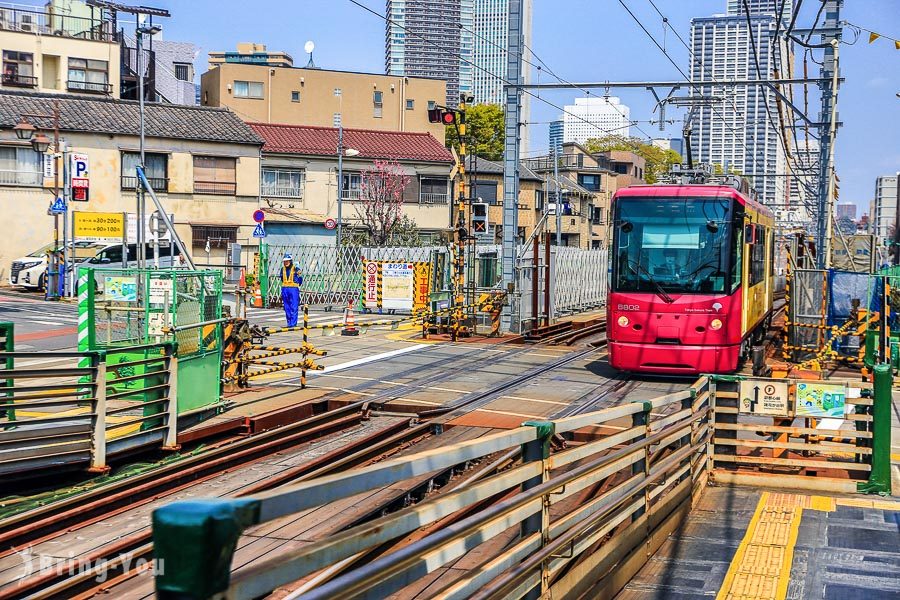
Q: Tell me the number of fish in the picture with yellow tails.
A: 0